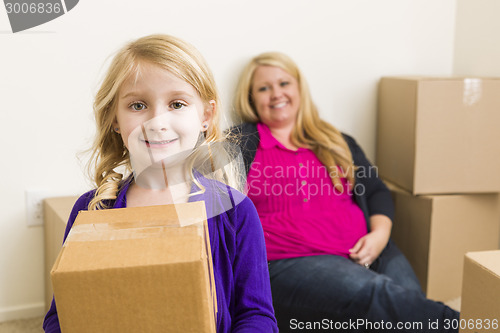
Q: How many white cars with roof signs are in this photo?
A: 0